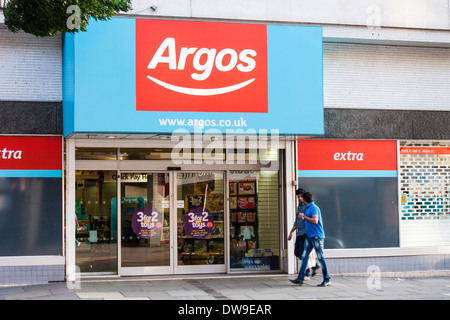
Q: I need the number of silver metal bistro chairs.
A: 0